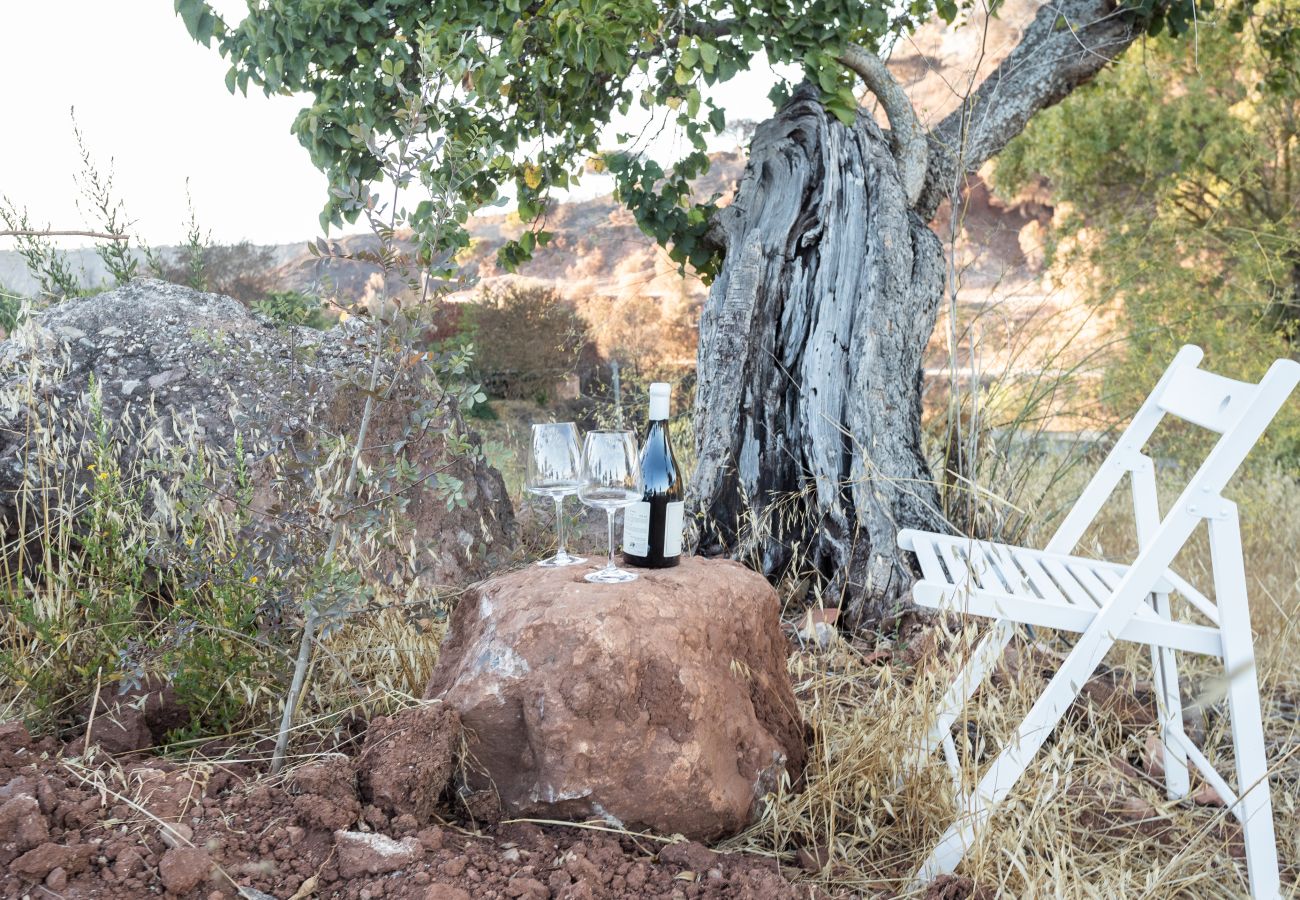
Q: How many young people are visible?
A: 0